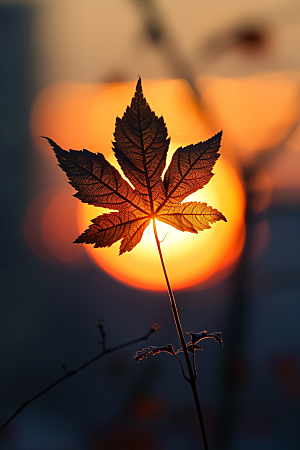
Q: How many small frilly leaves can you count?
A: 2